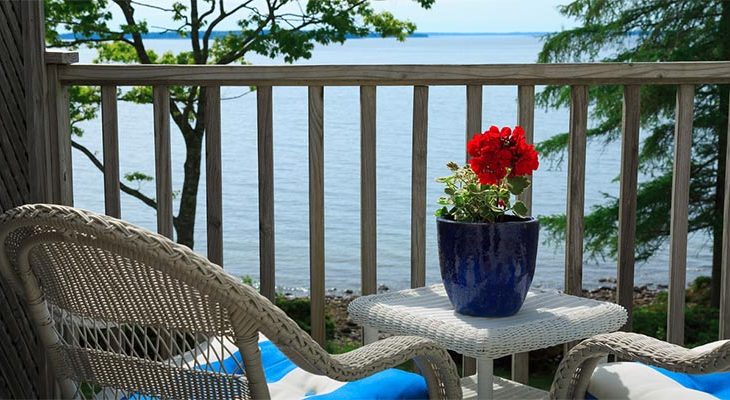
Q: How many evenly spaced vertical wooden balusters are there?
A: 13